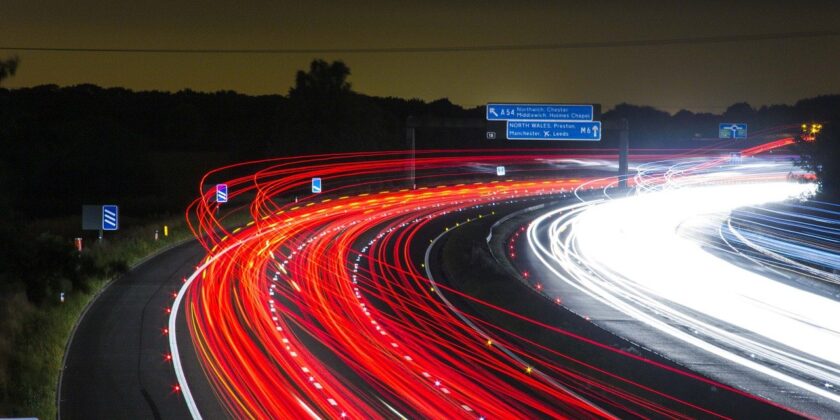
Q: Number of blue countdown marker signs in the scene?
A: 3